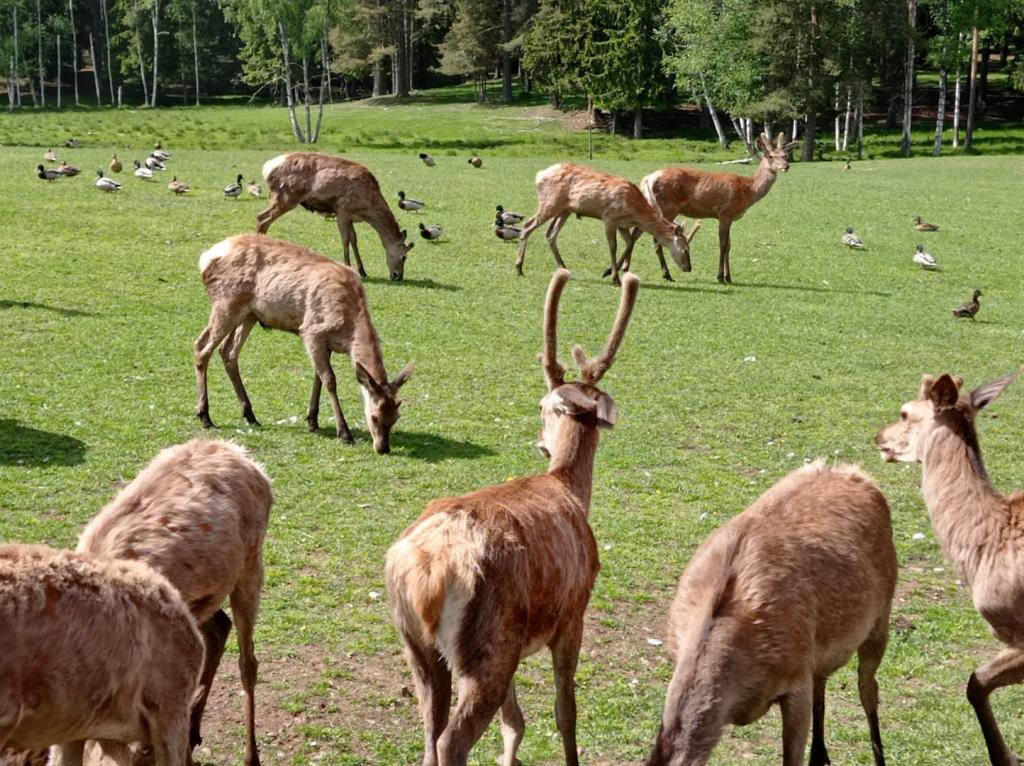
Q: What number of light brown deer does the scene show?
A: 9